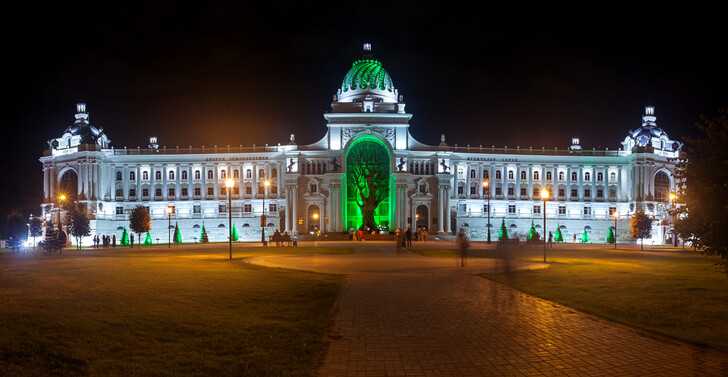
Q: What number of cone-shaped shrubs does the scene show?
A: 10